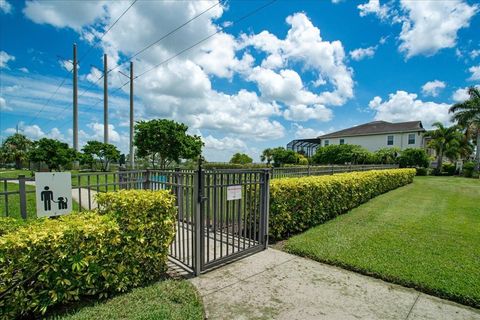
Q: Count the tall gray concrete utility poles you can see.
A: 3